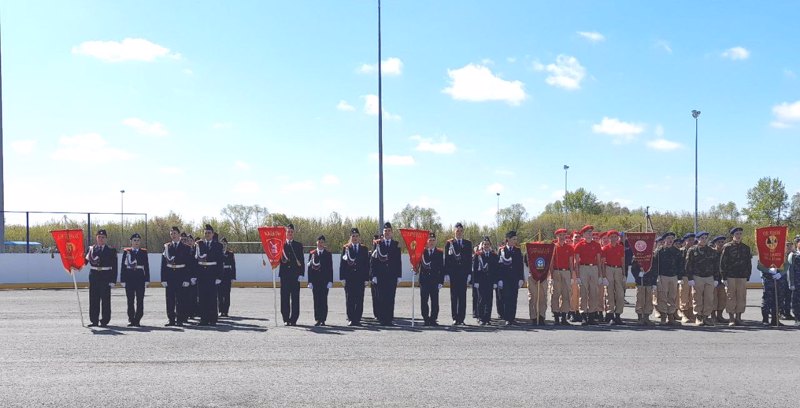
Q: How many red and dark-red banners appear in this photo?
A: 6